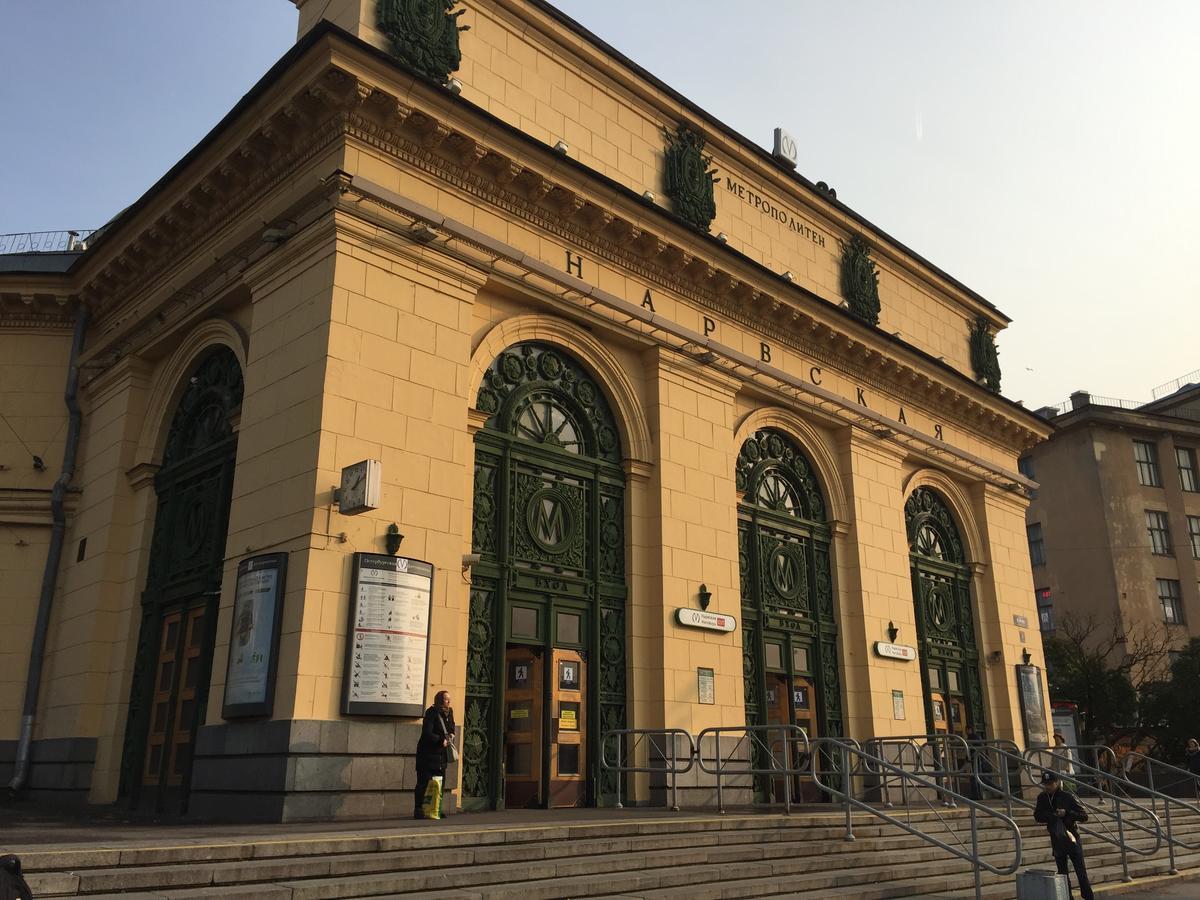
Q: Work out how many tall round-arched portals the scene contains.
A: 4